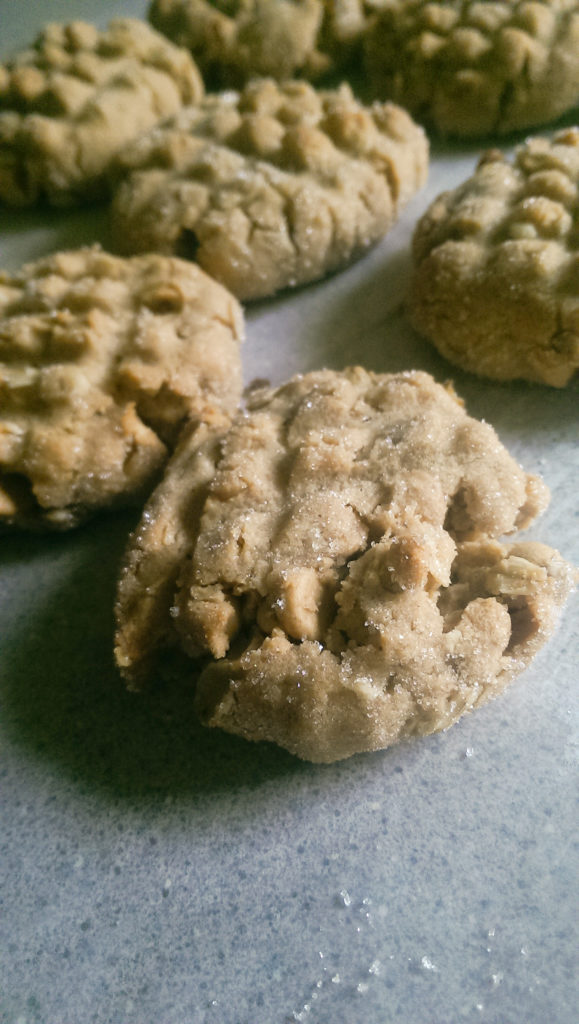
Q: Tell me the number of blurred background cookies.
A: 6